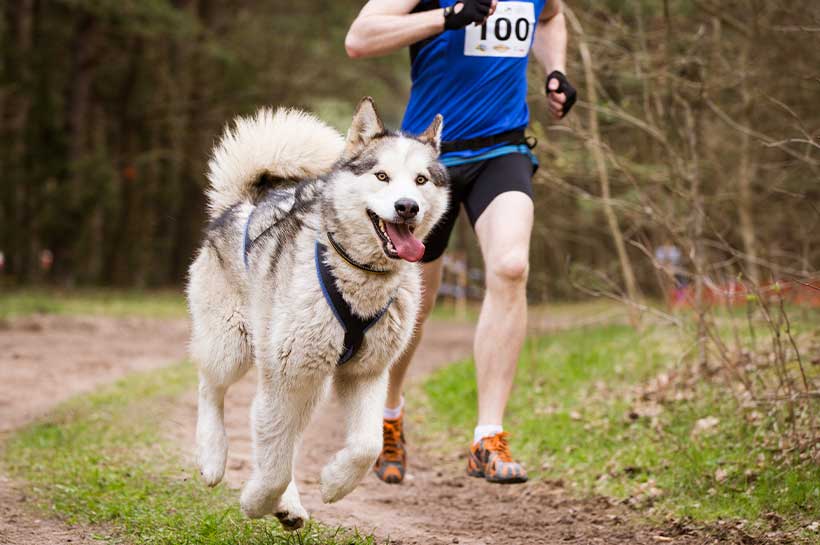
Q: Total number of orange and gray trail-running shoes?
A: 2